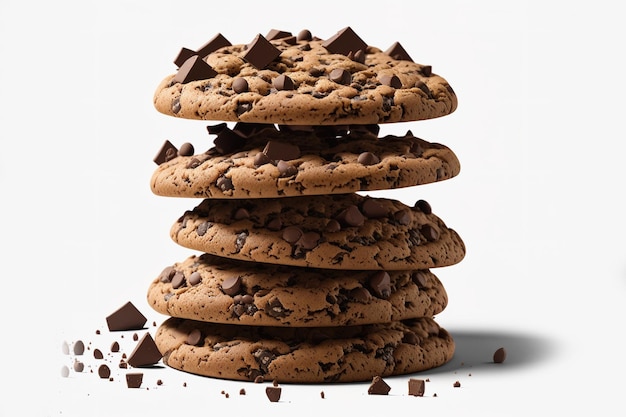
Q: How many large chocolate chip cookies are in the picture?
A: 5